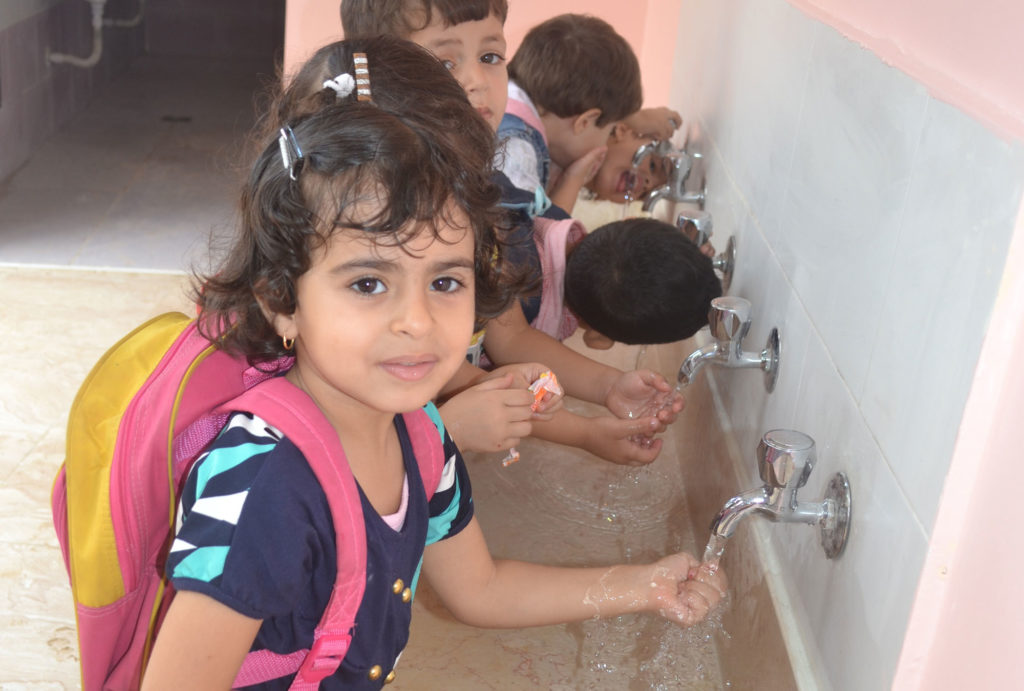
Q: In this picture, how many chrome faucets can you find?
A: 5